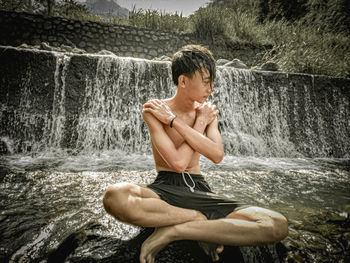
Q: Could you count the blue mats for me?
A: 0